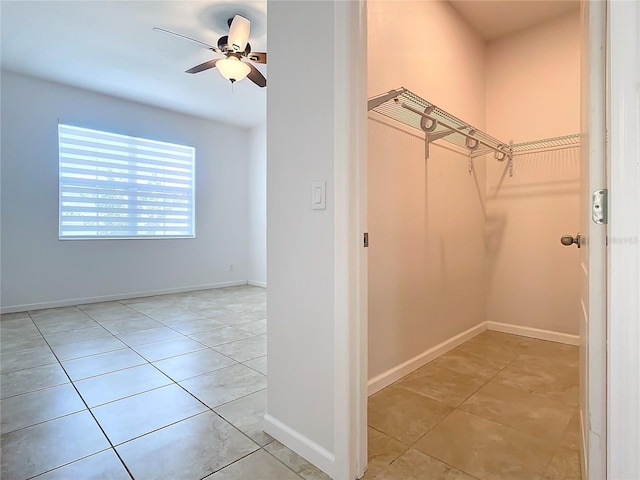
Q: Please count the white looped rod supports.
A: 3